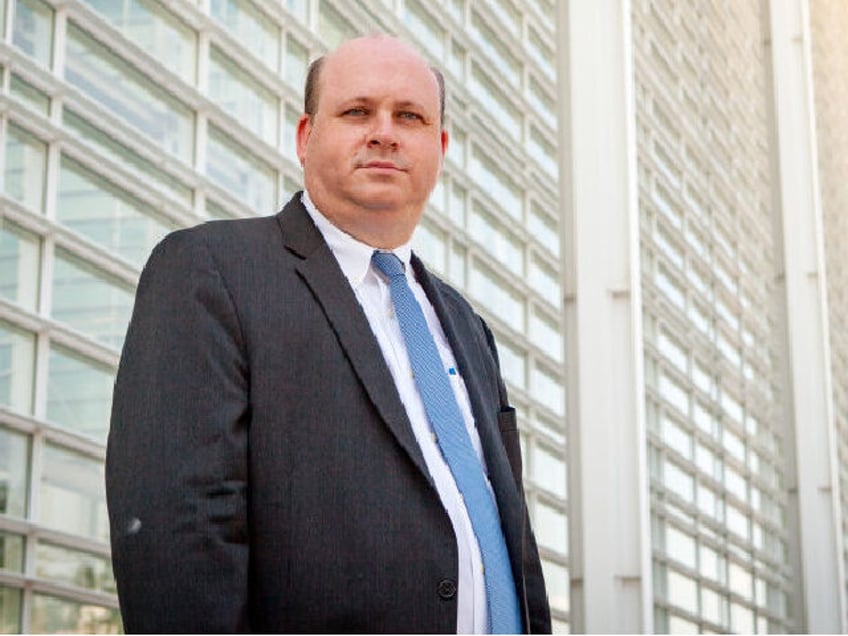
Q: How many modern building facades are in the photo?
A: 1